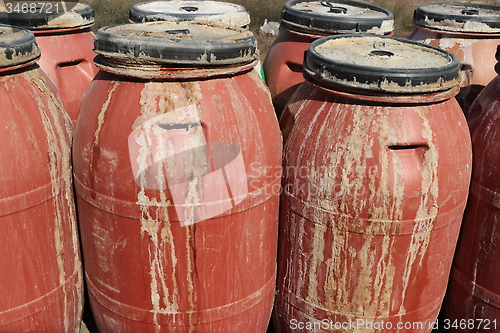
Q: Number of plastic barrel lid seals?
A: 7